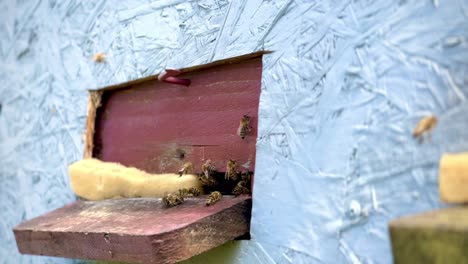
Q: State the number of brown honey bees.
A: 12